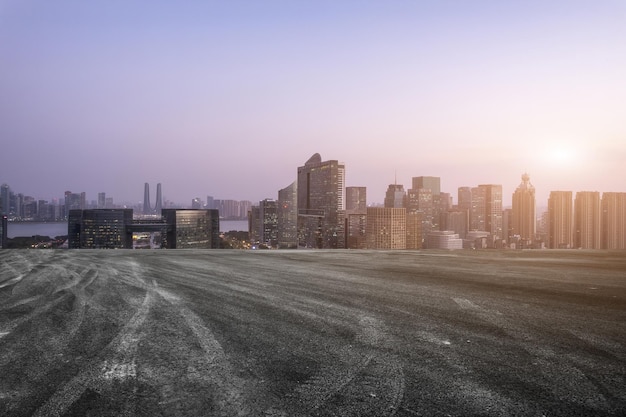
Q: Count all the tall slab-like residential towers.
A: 3